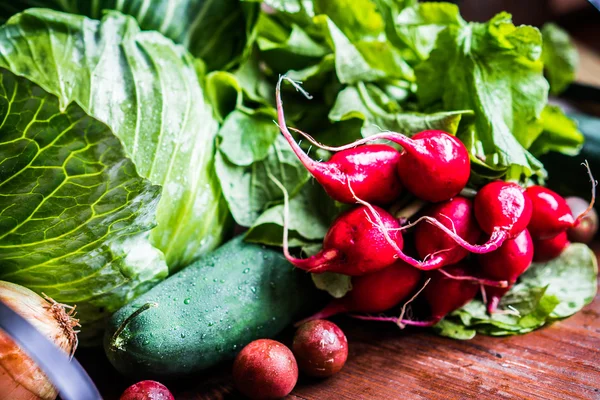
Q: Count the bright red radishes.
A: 10